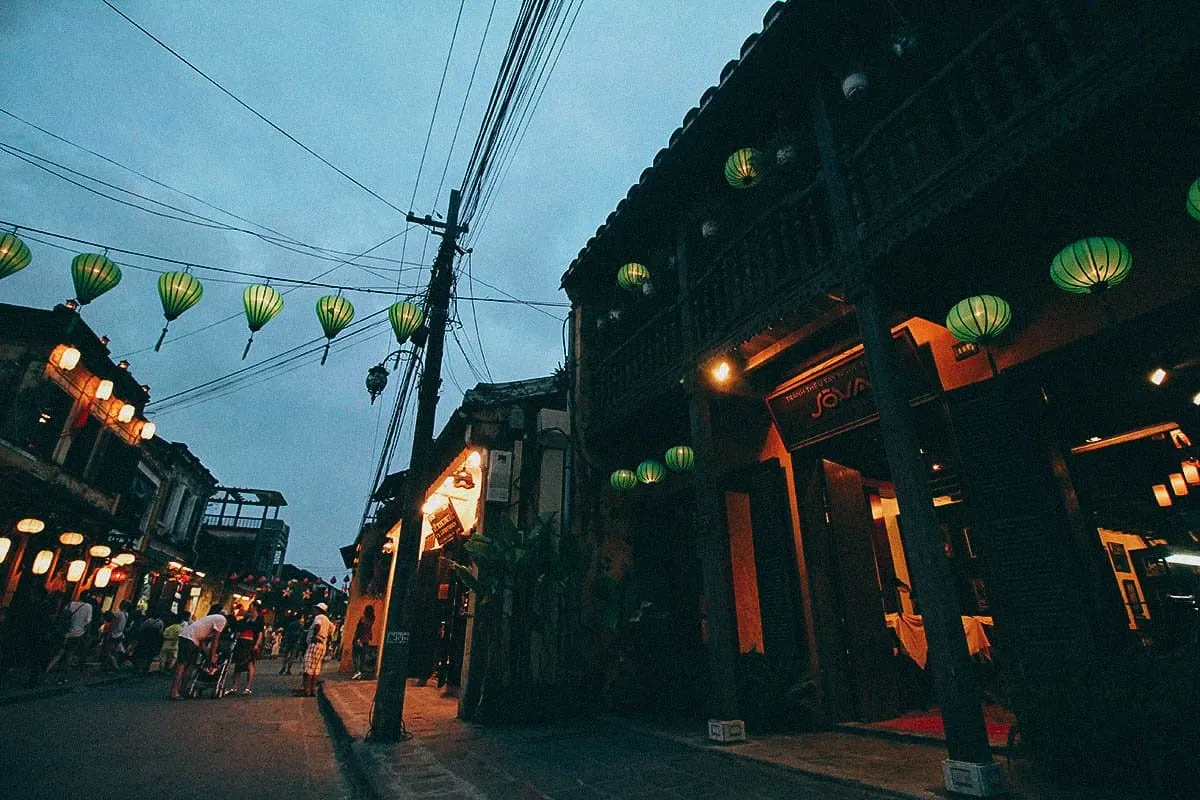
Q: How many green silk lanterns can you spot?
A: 14